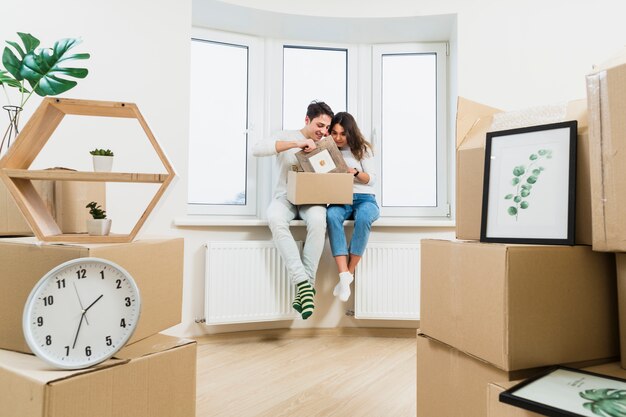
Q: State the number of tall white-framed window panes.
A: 3